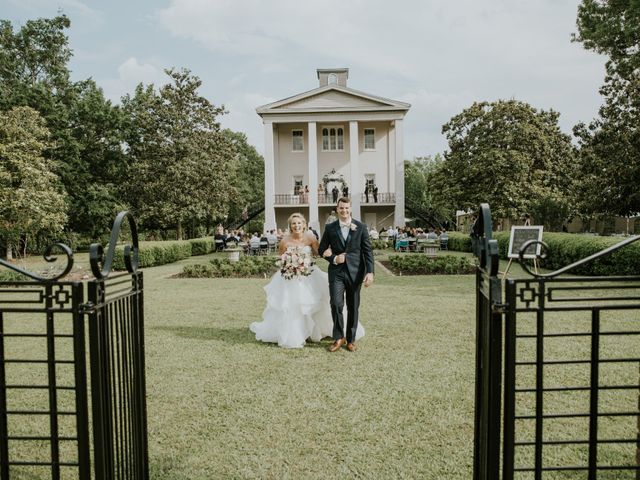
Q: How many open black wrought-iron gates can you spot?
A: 2